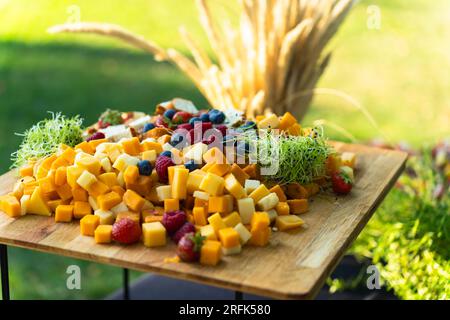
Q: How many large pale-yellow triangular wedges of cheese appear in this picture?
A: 0